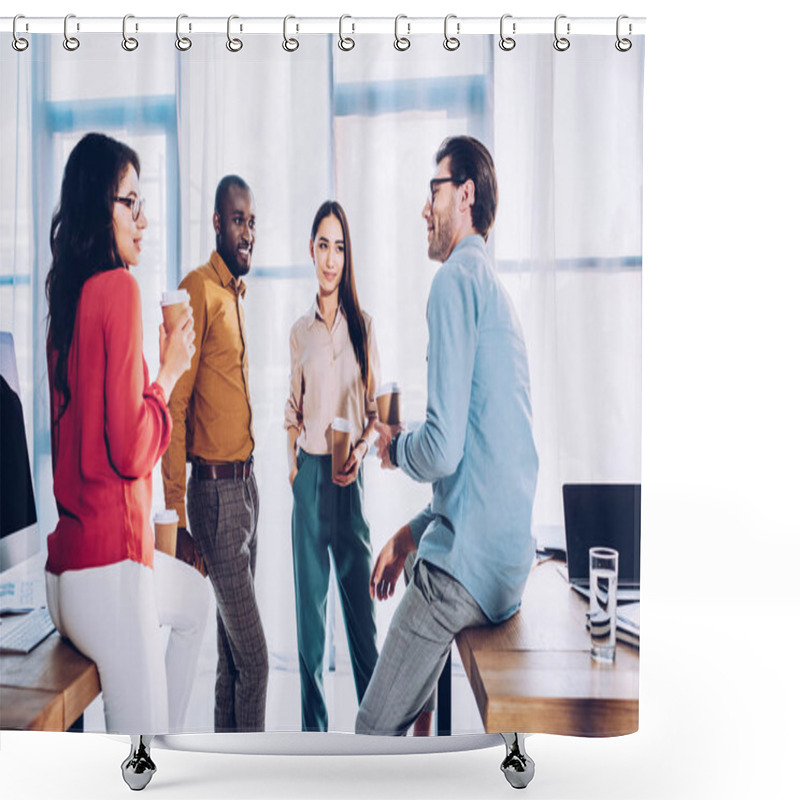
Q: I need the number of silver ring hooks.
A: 12